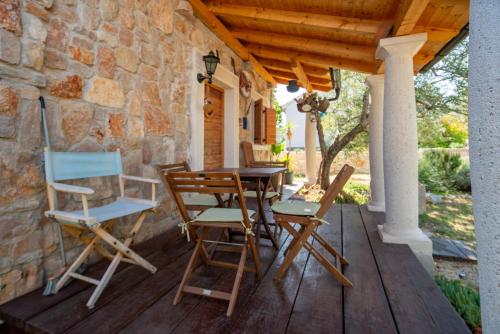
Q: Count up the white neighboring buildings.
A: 1